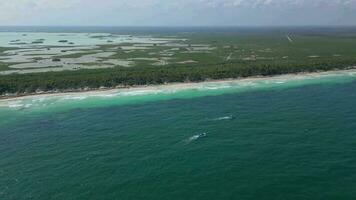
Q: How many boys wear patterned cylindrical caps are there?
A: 0